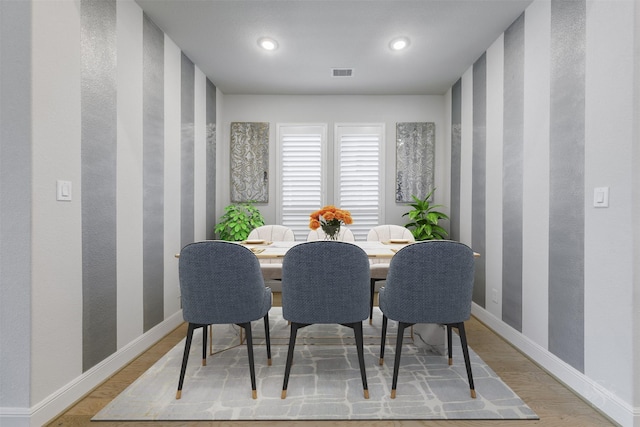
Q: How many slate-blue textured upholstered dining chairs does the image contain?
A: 3